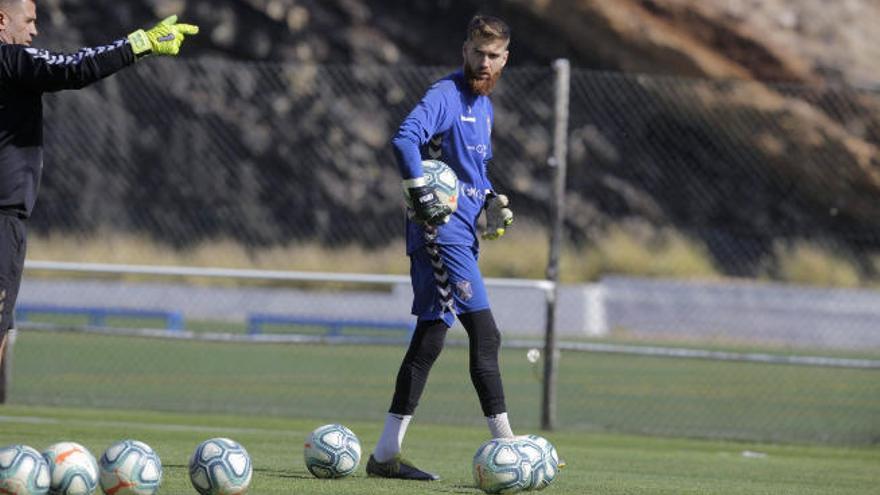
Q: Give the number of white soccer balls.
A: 8